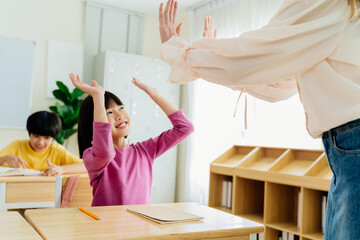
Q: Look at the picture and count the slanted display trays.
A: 4